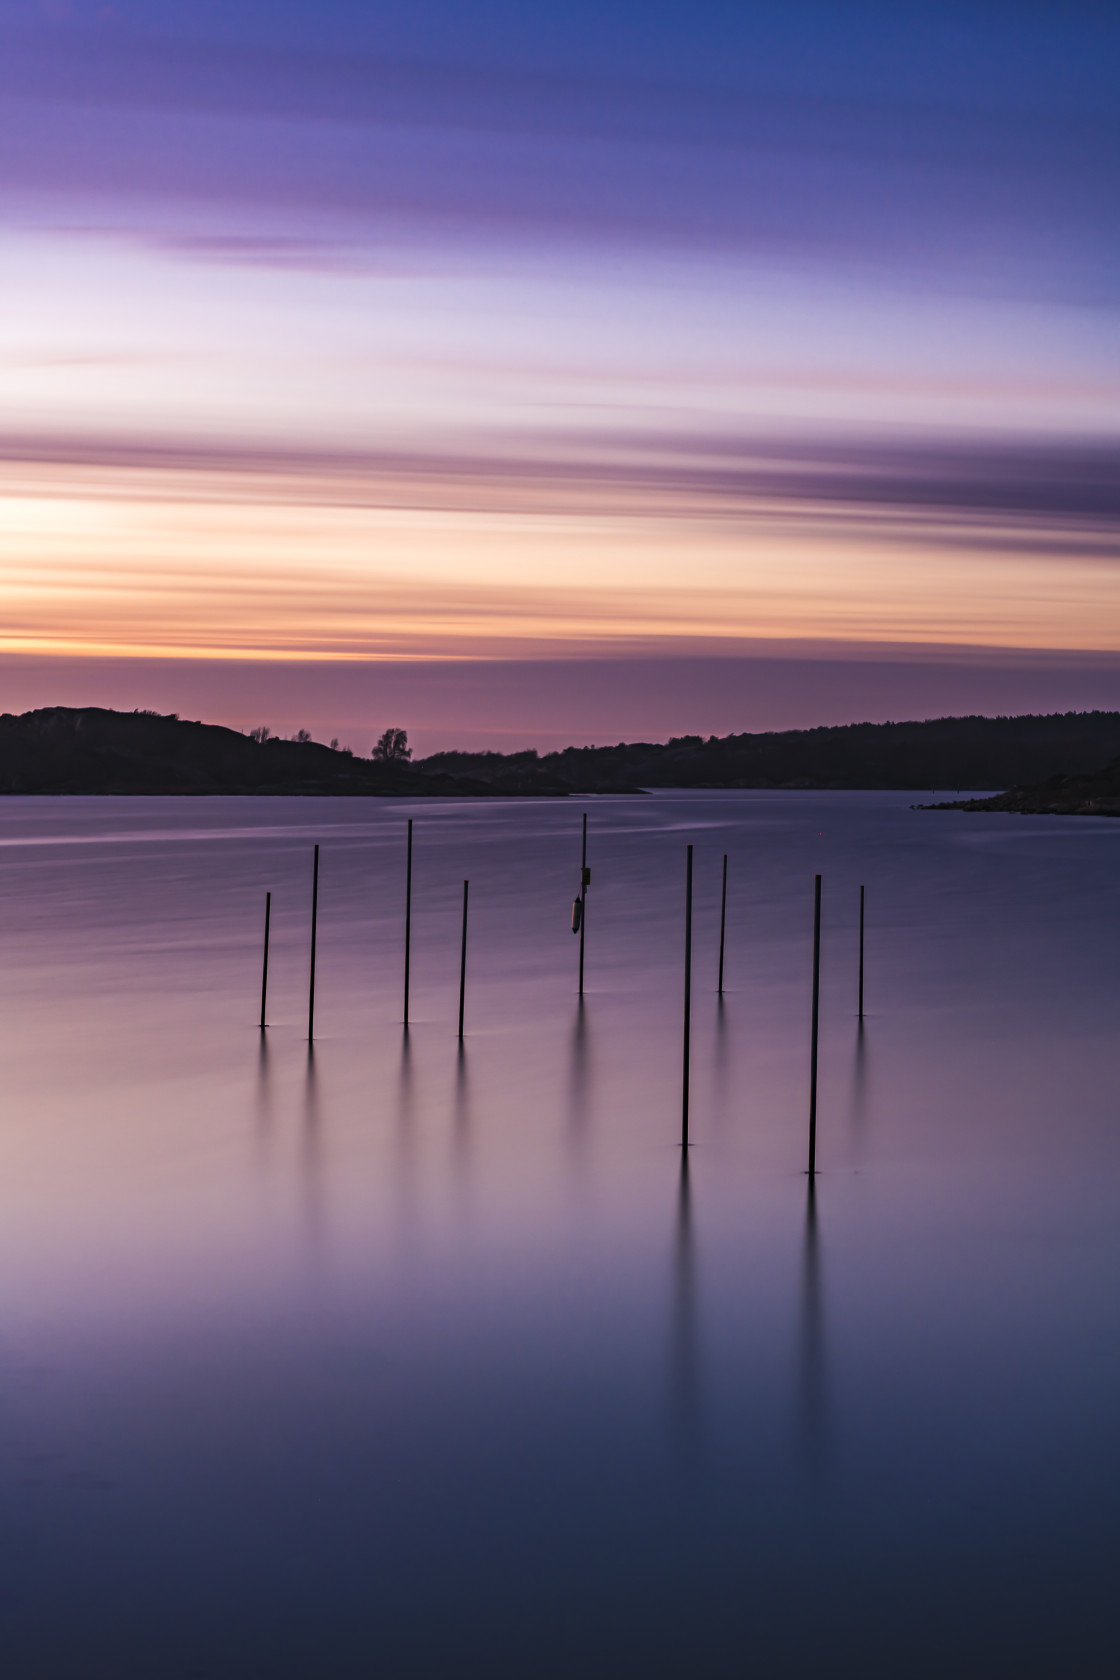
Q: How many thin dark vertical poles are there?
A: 9